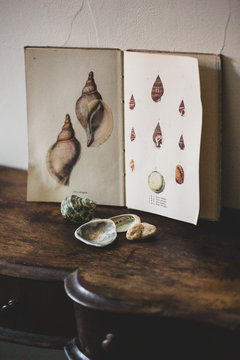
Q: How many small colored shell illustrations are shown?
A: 9